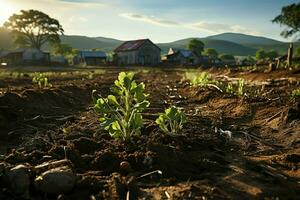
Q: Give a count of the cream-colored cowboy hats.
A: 0